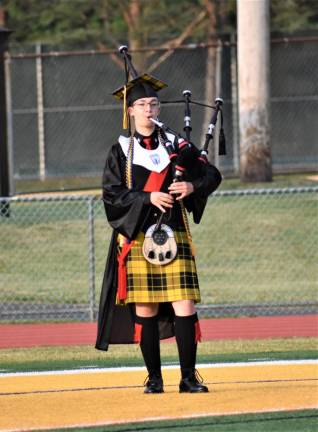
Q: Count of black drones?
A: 3